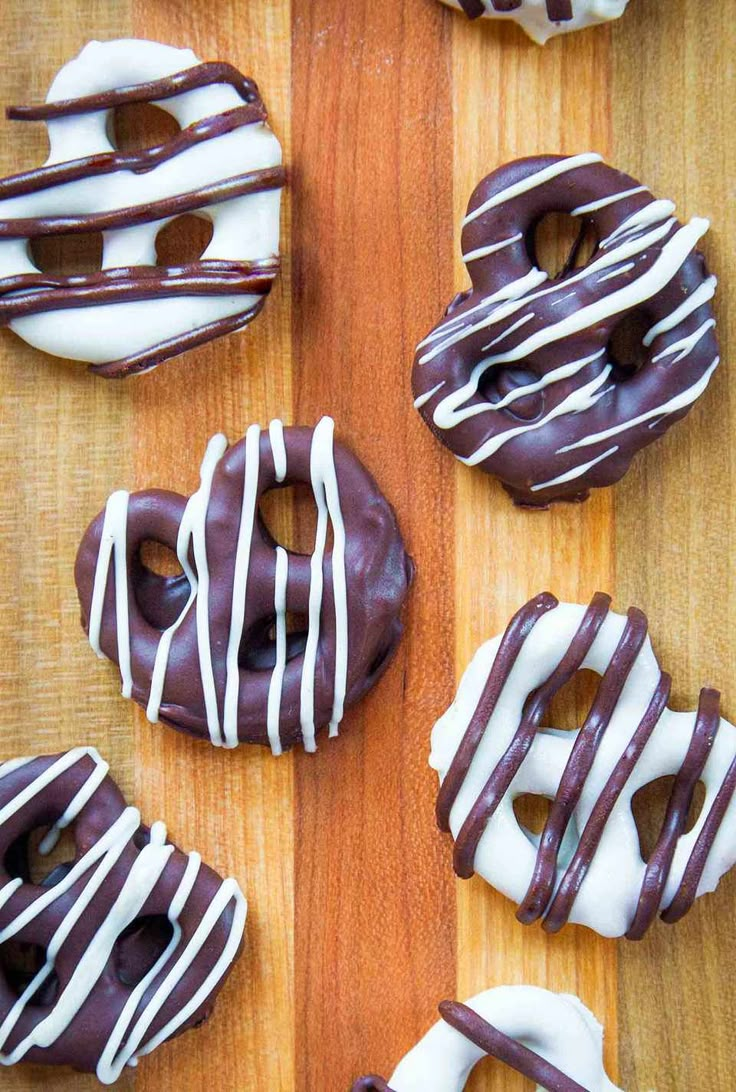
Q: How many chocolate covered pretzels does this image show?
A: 7